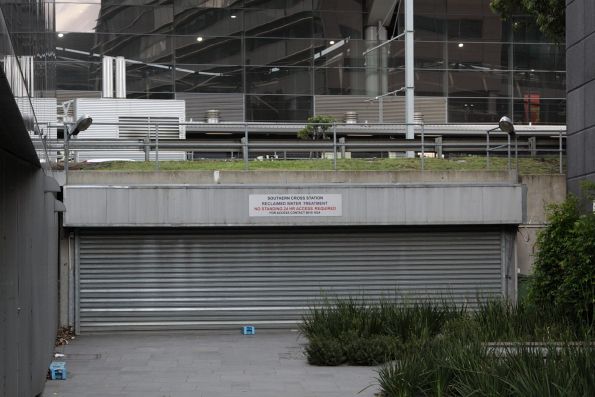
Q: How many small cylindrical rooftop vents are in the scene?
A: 3